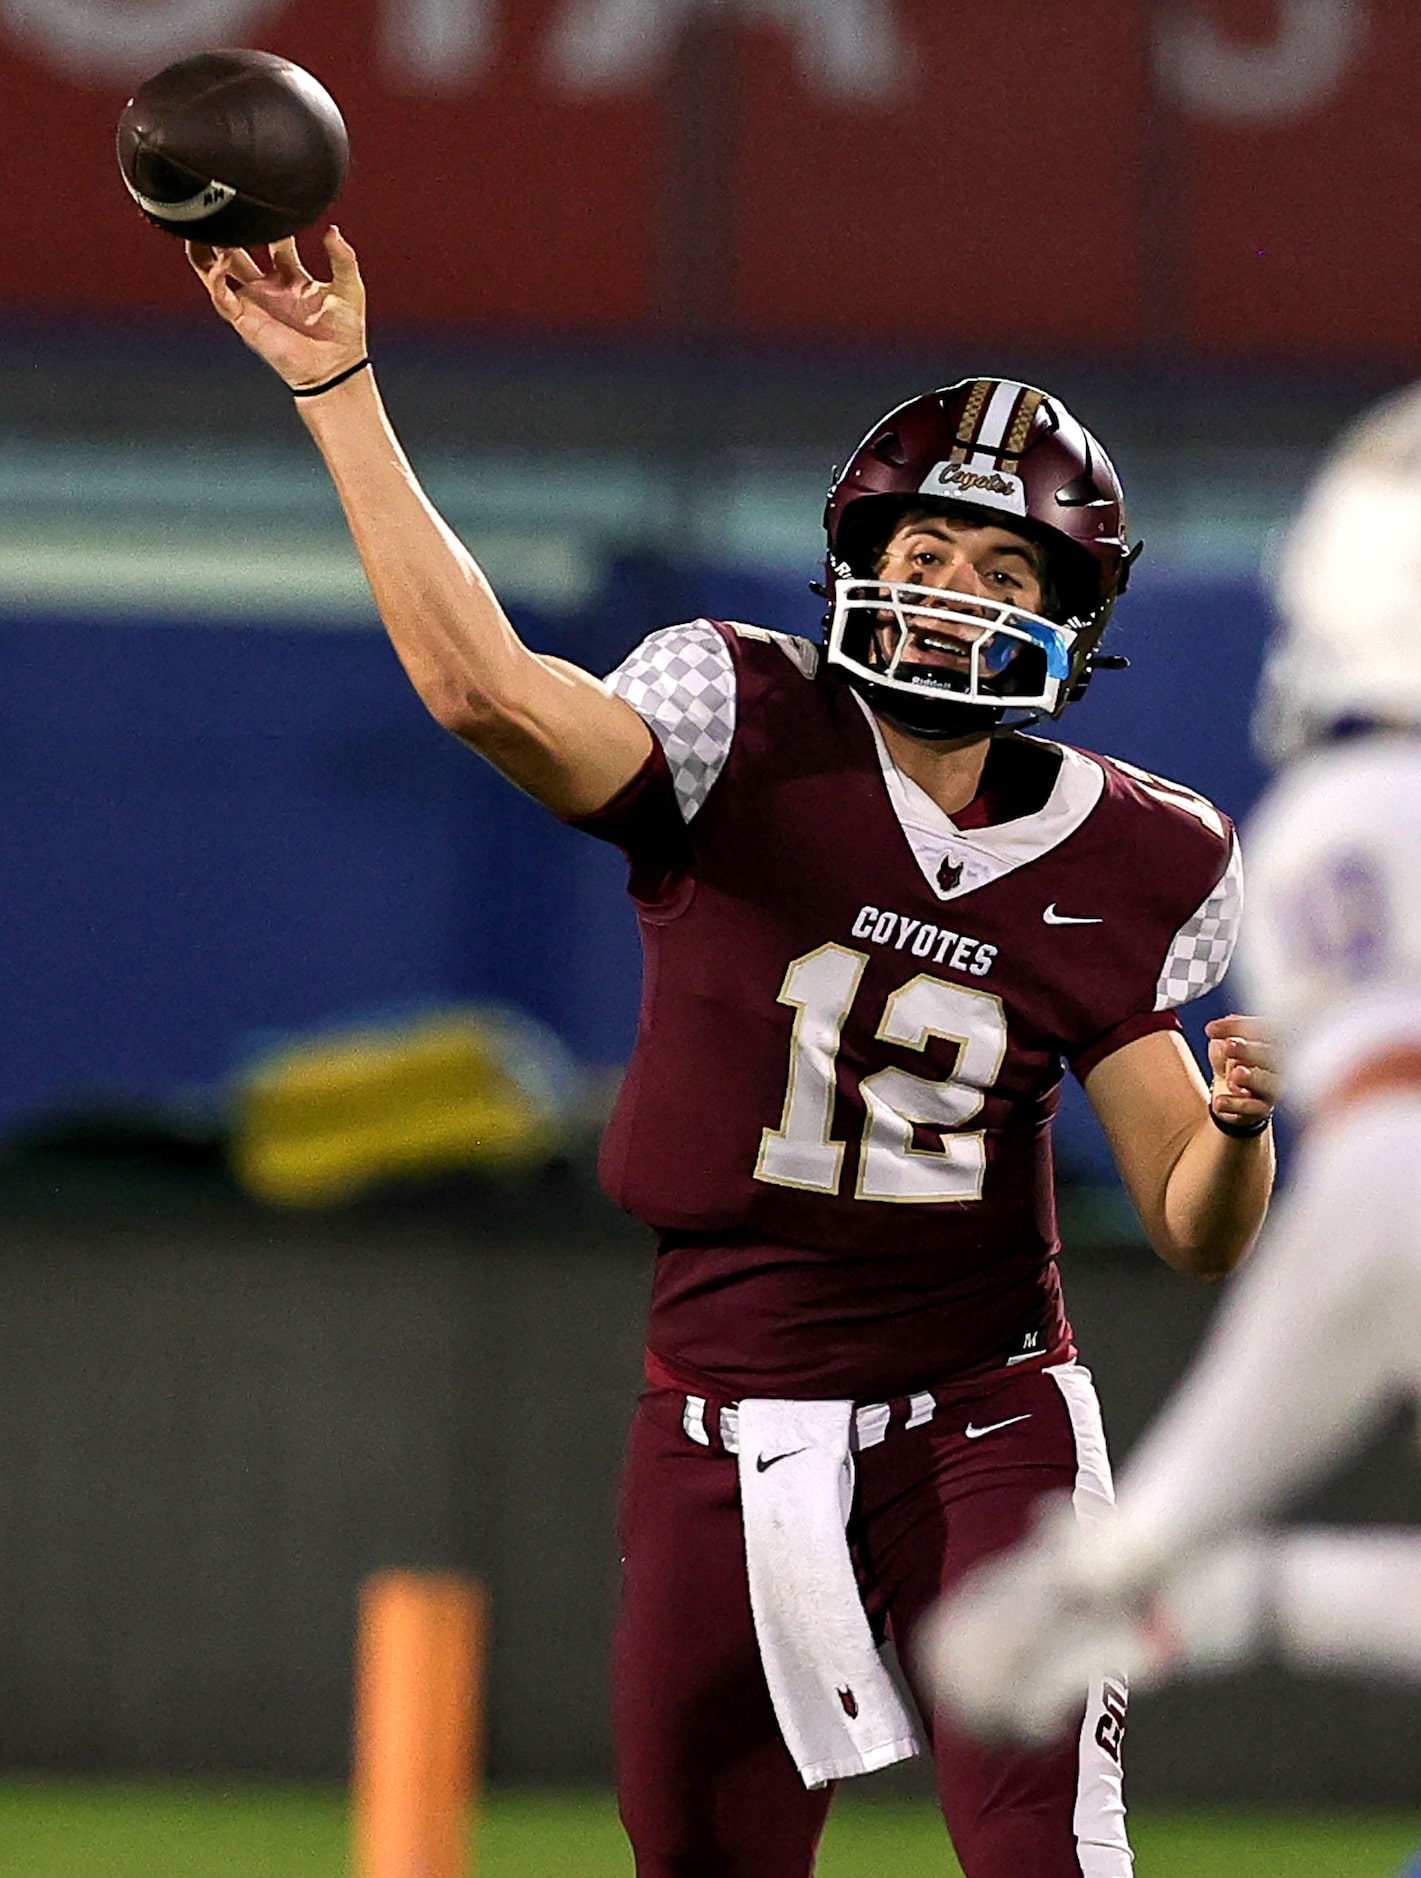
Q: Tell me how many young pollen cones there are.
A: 0